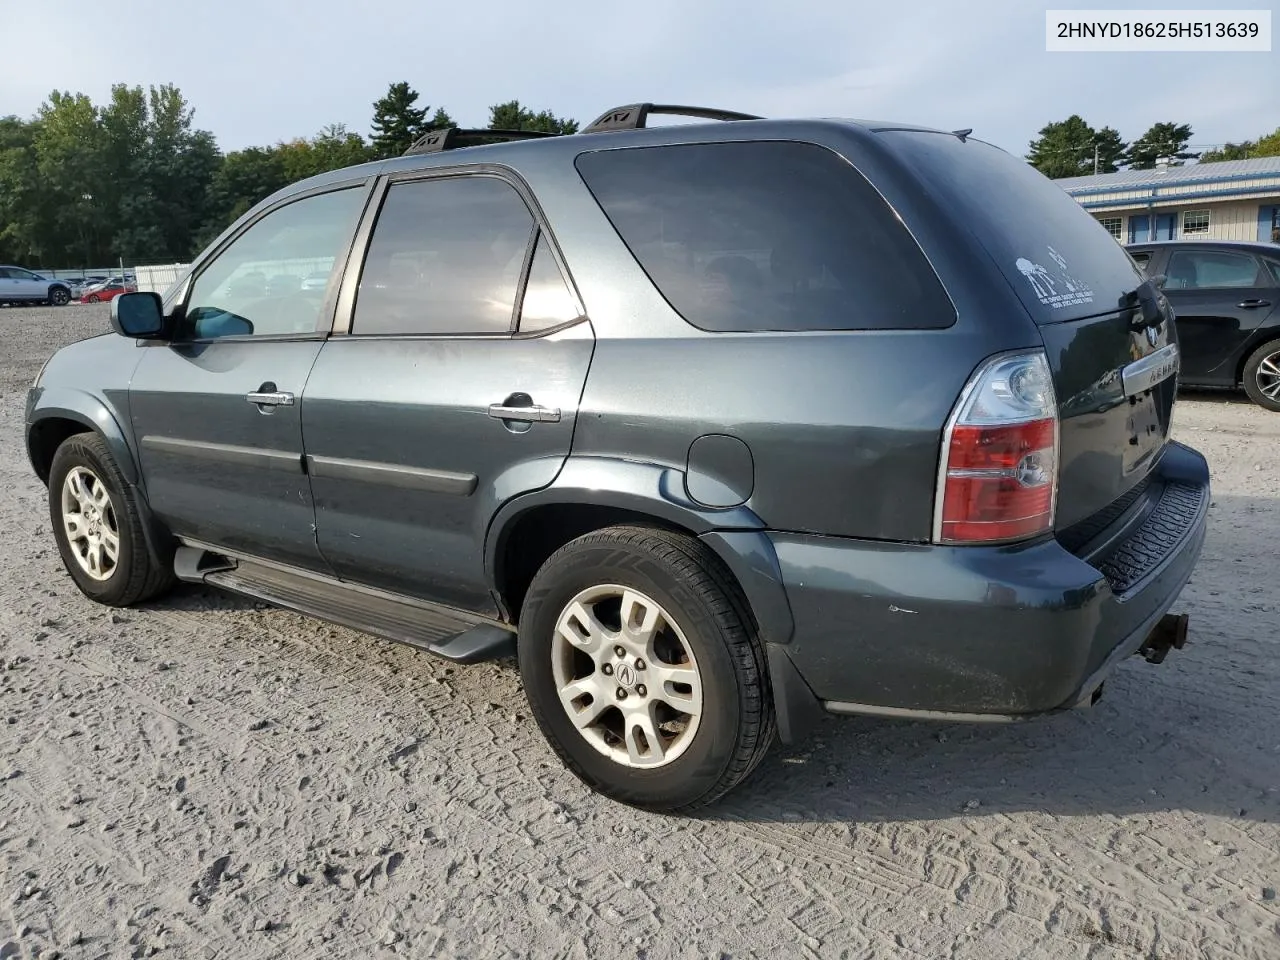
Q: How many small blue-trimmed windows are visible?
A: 2